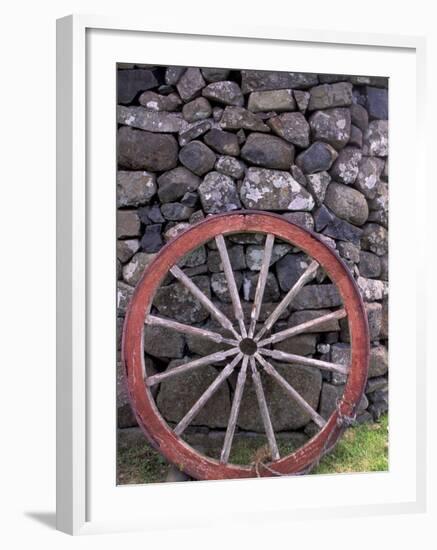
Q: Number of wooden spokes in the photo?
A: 12